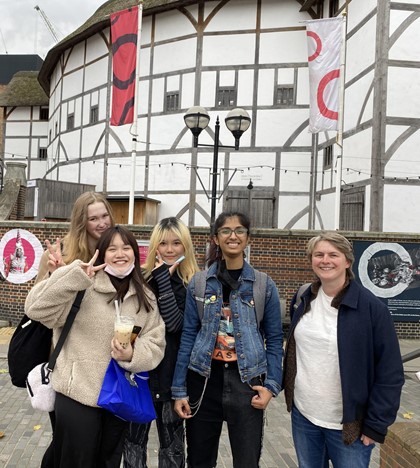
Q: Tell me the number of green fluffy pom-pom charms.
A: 0